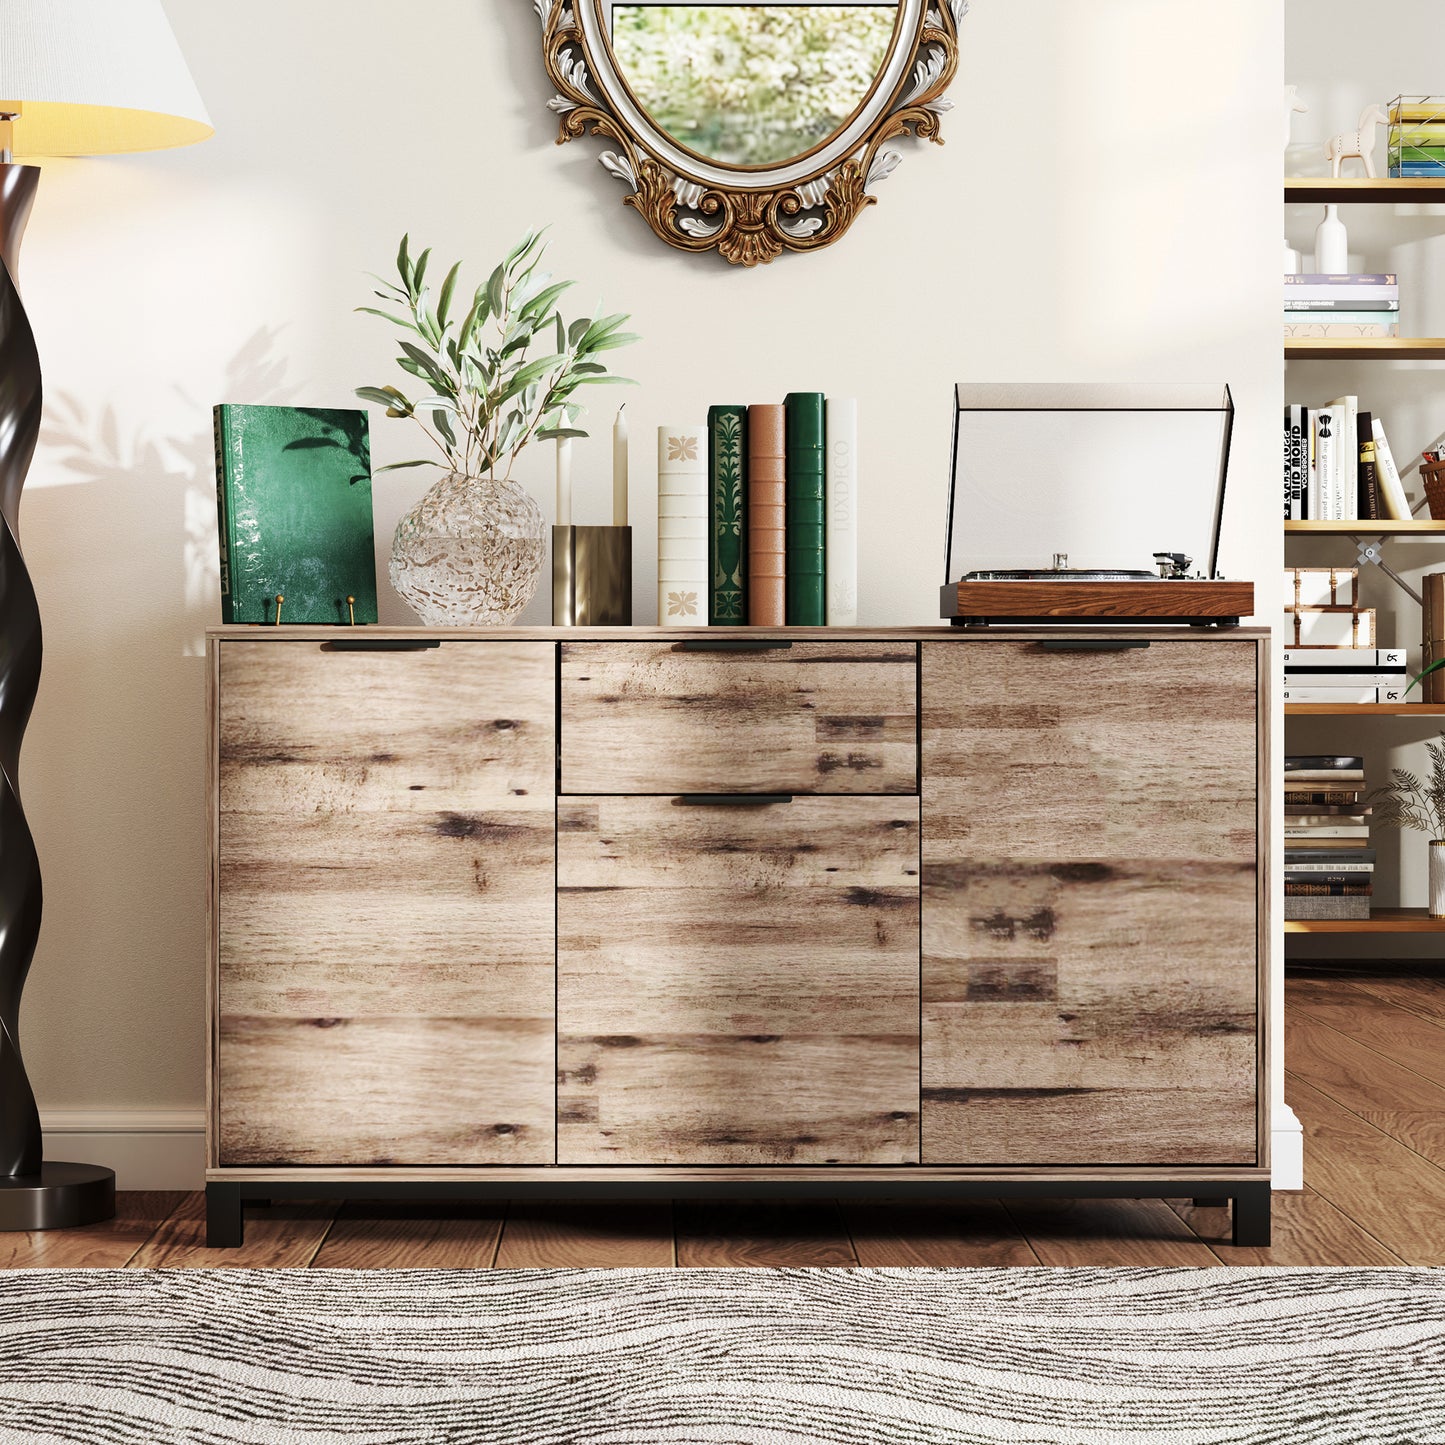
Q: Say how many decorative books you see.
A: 6